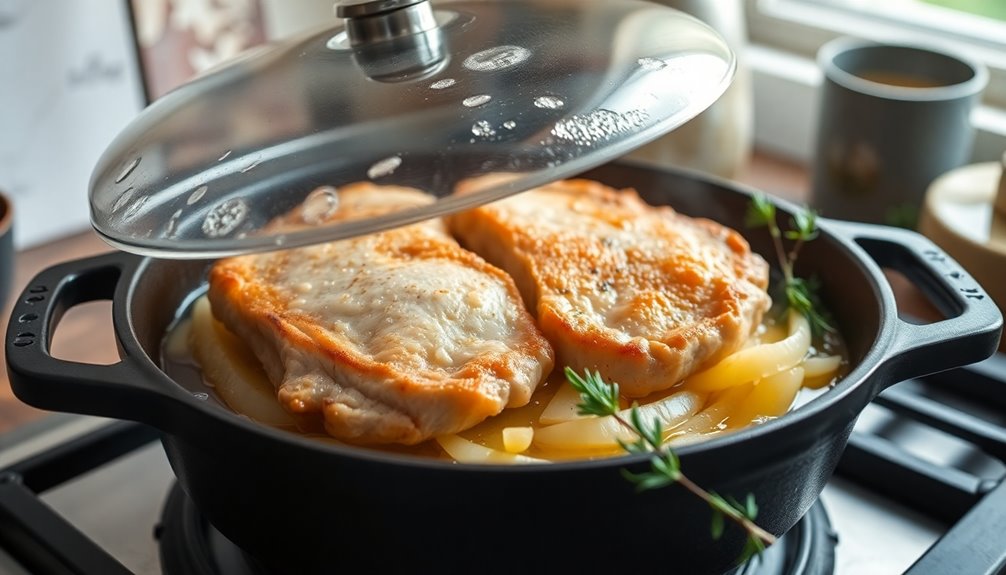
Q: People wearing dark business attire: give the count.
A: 0